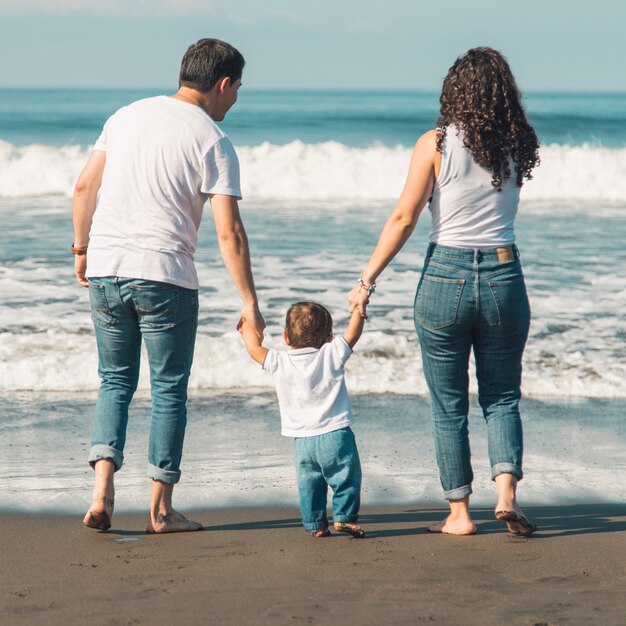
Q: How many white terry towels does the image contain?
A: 0